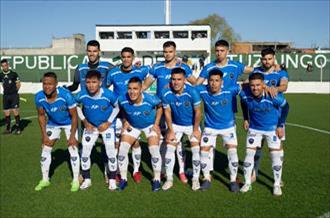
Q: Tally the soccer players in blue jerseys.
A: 11